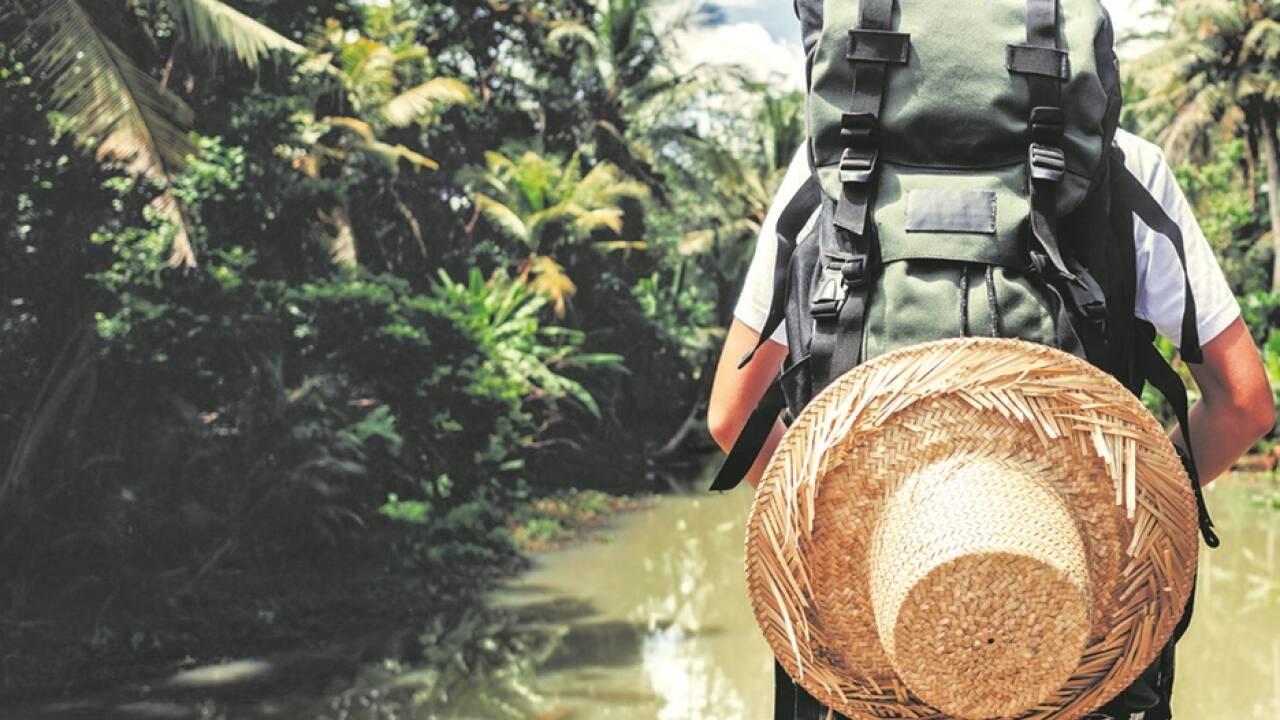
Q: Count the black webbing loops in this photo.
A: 2